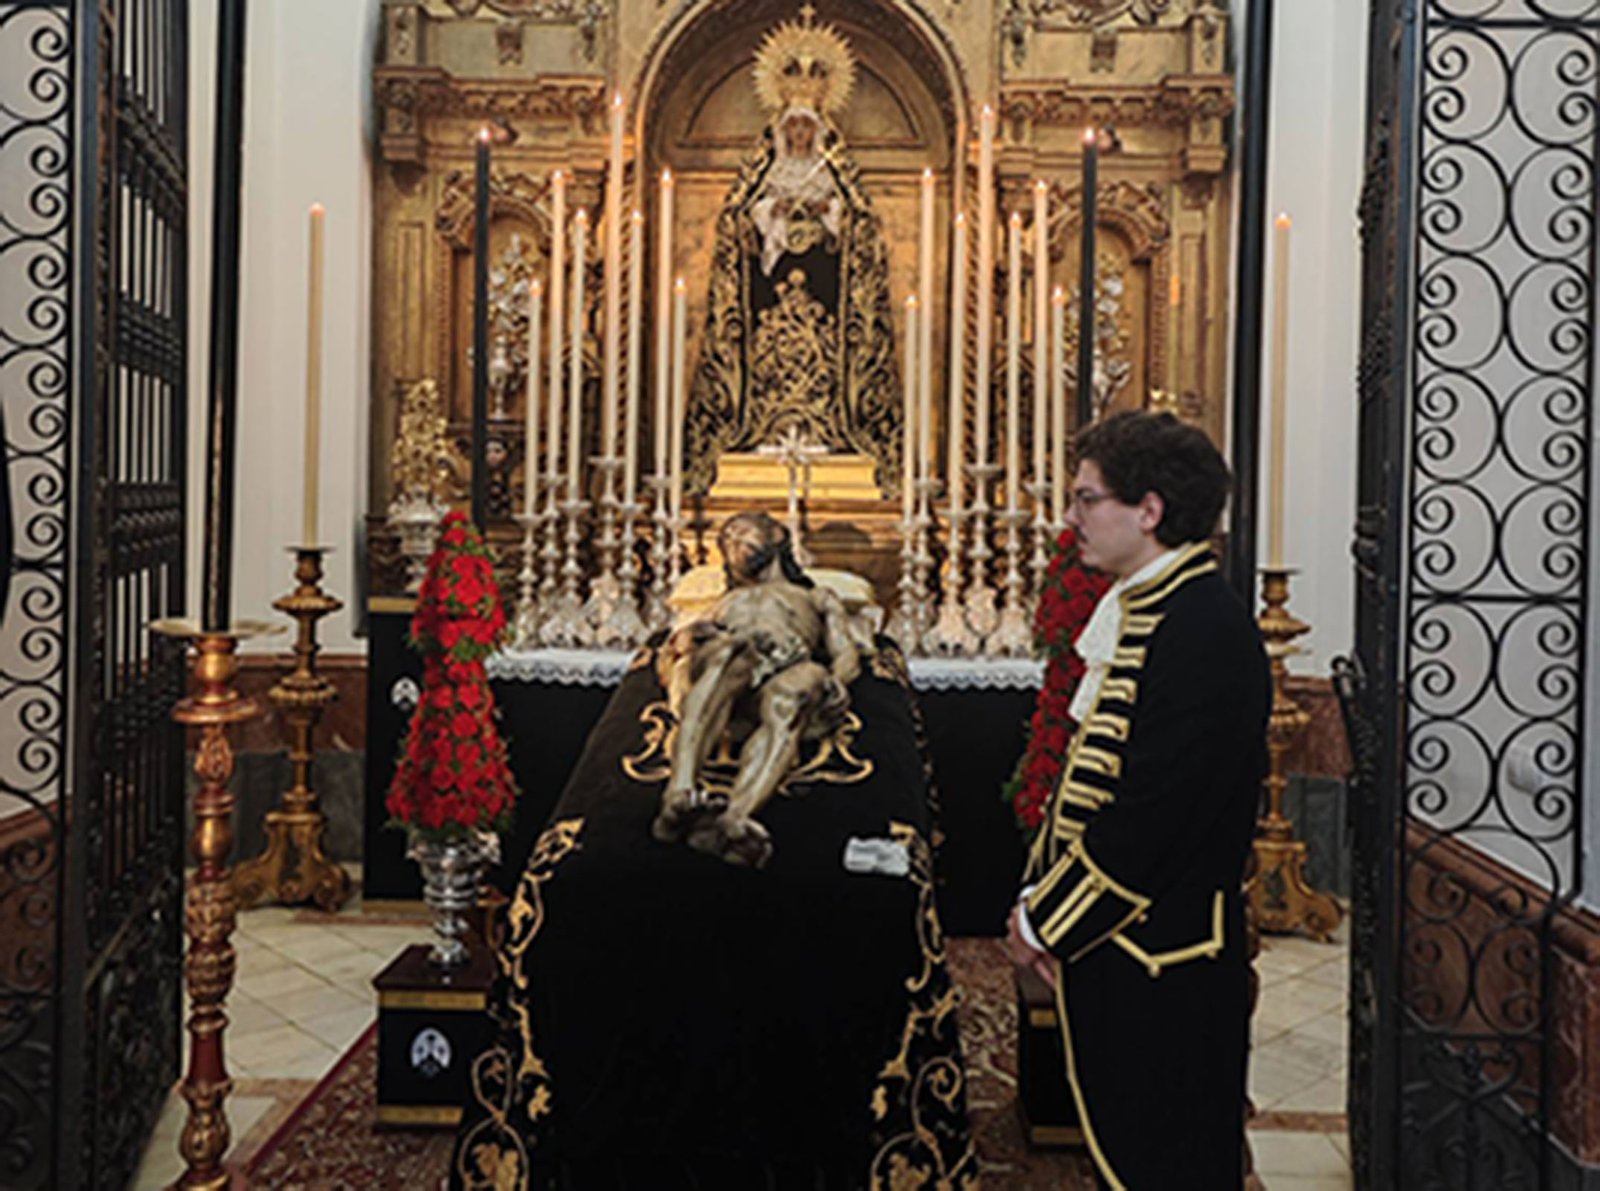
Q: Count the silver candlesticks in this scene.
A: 14